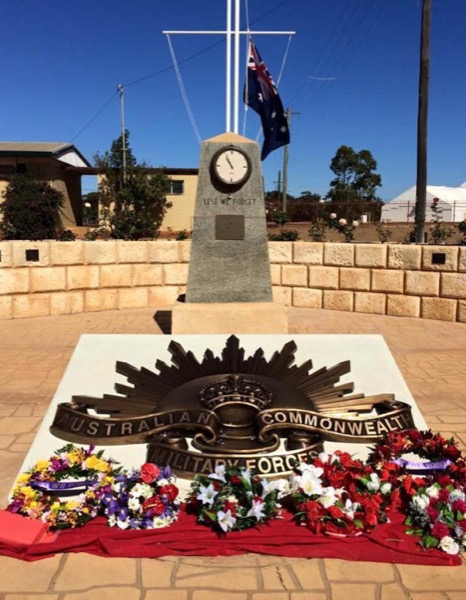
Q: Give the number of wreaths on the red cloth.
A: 6